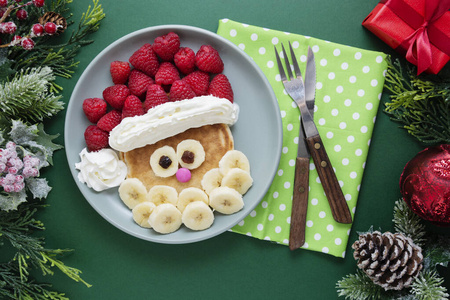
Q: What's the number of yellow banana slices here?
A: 12